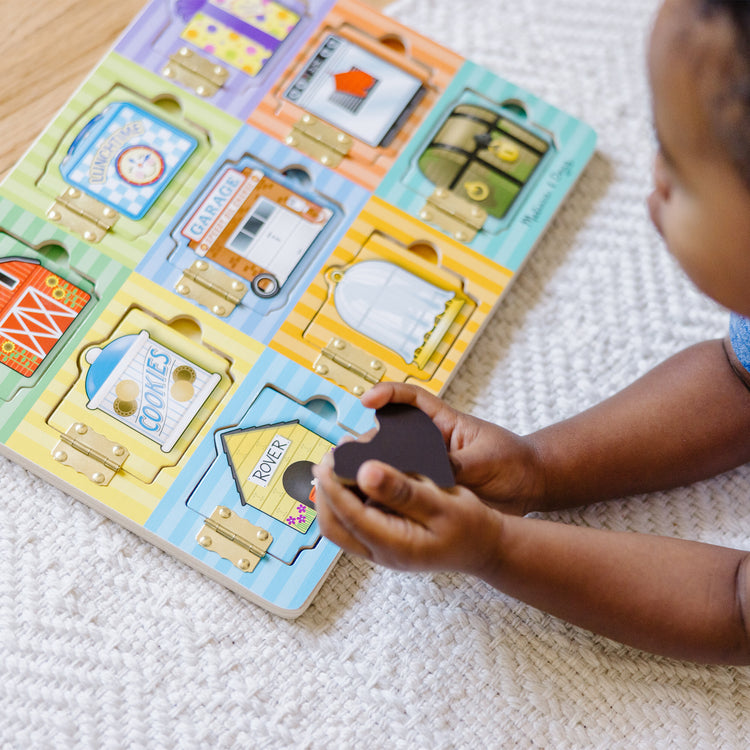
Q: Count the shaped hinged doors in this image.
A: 9